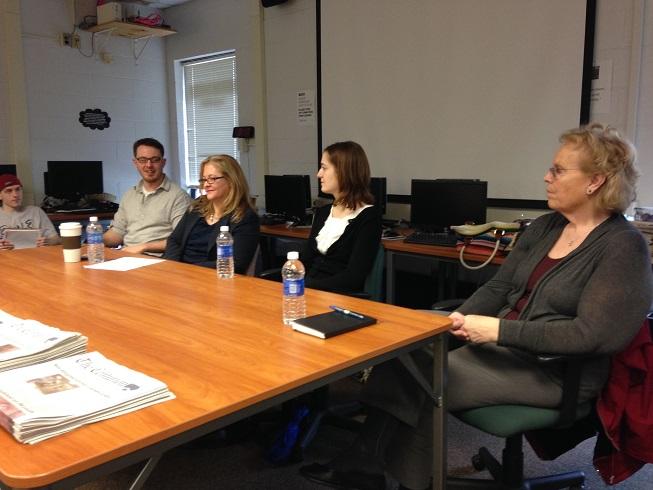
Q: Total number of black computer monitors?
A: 5